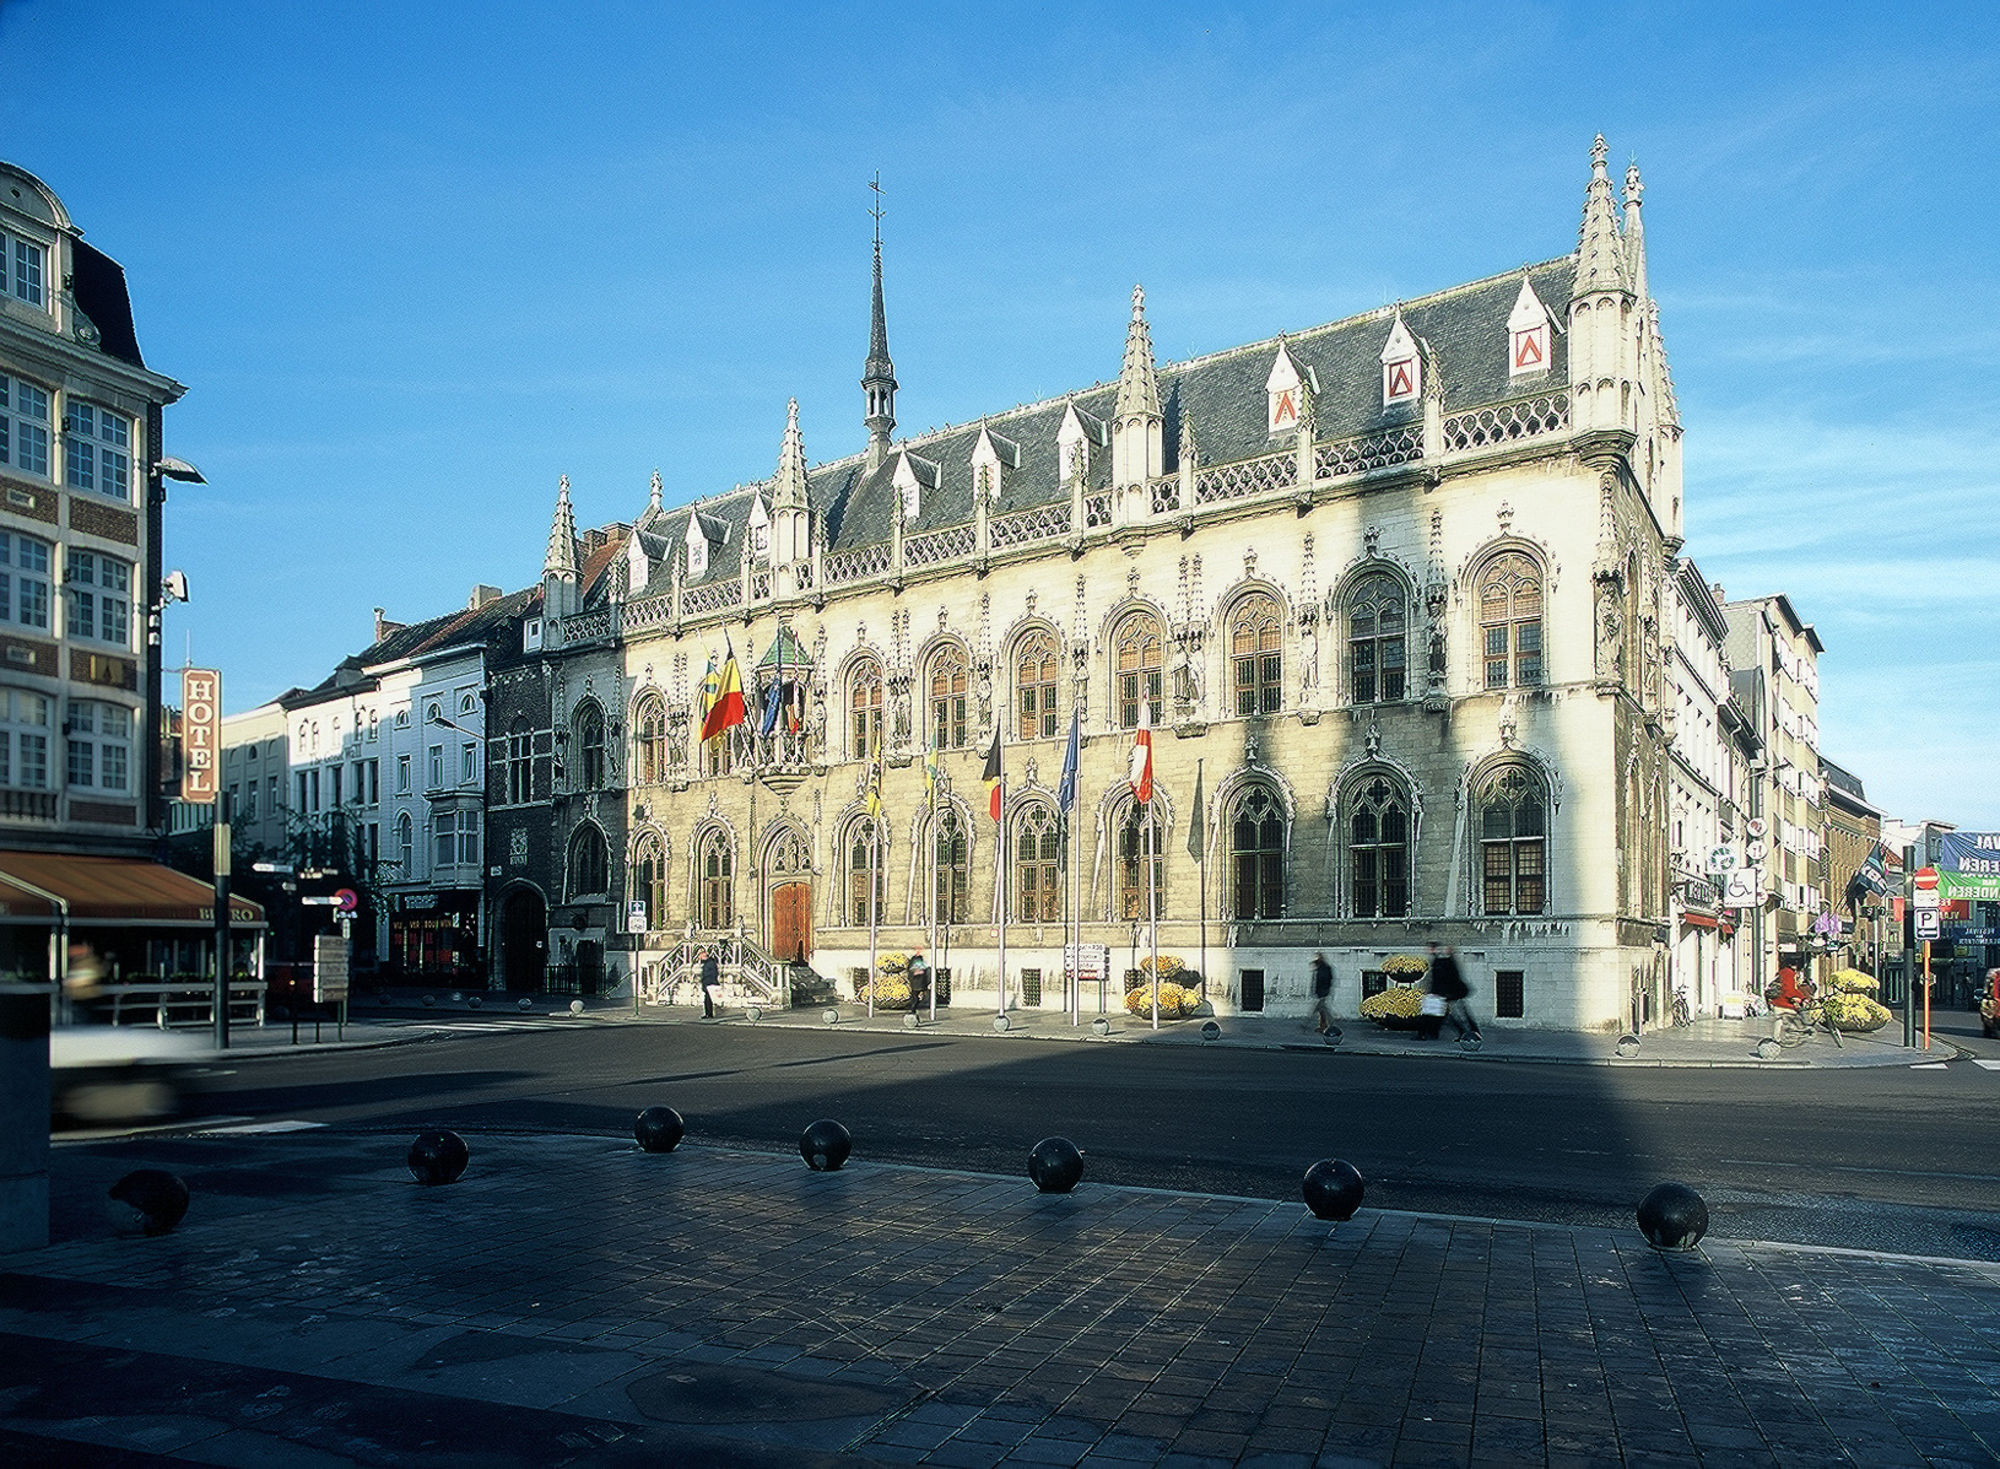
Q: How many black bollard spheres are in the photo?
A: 7